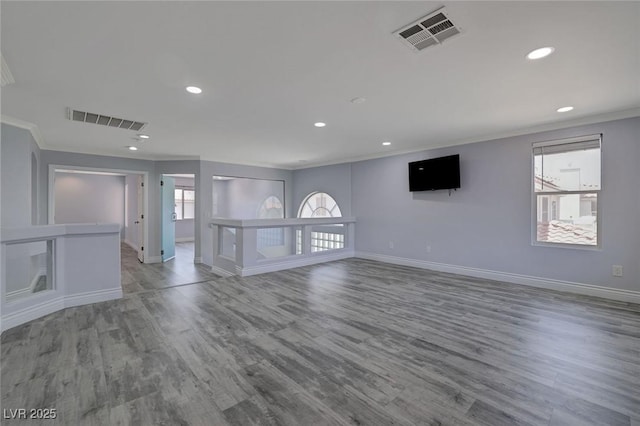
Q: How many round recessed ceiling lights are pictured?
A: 7